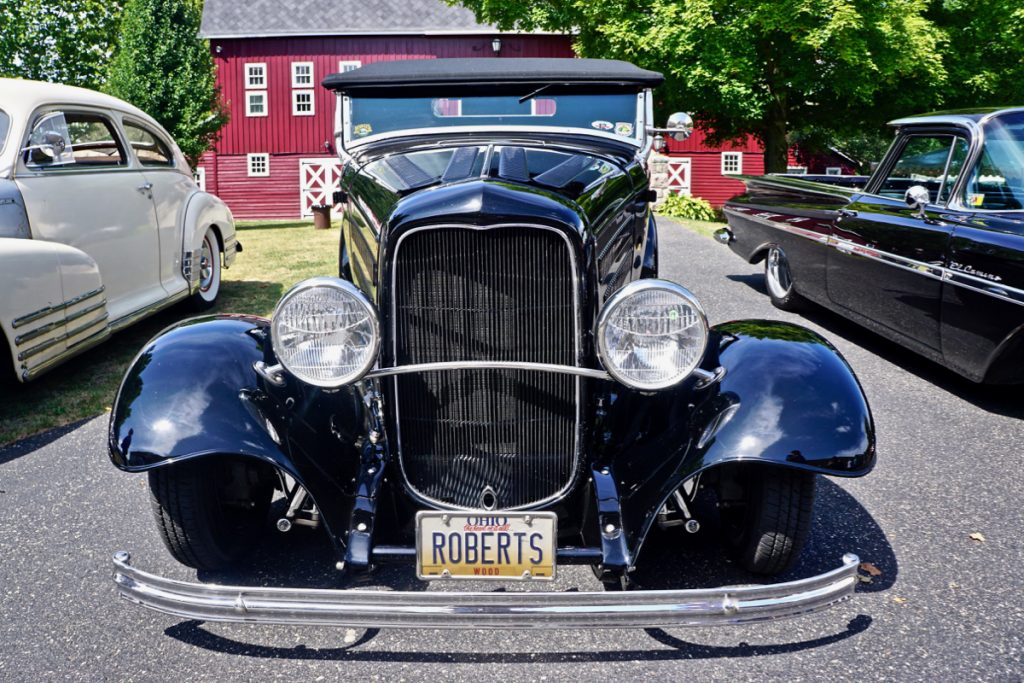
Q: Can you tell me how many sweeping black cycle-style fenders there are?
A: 2